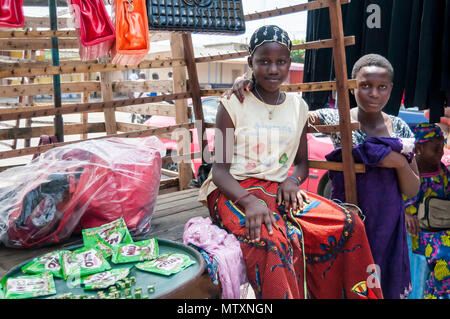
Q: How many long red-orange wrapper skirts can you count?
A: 1